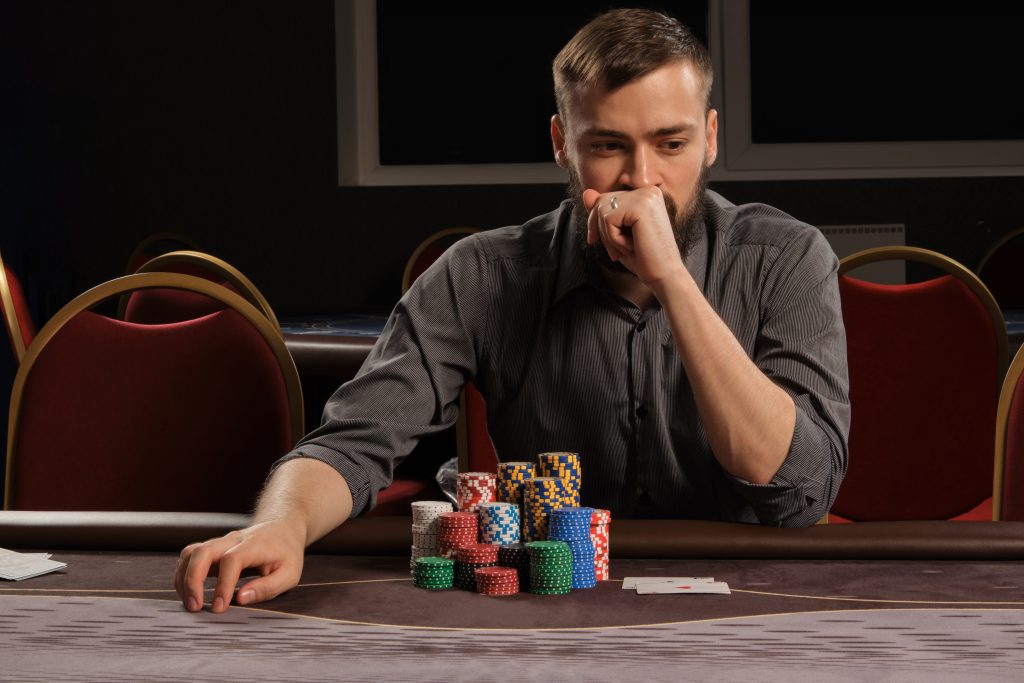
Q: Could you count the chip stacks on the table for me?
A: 14